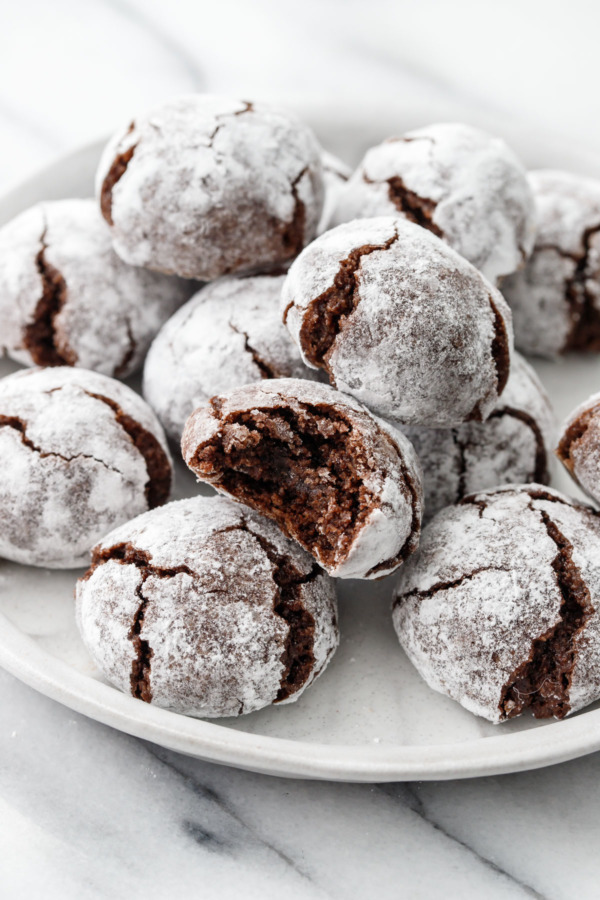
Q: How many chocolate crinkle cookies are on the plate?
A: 13